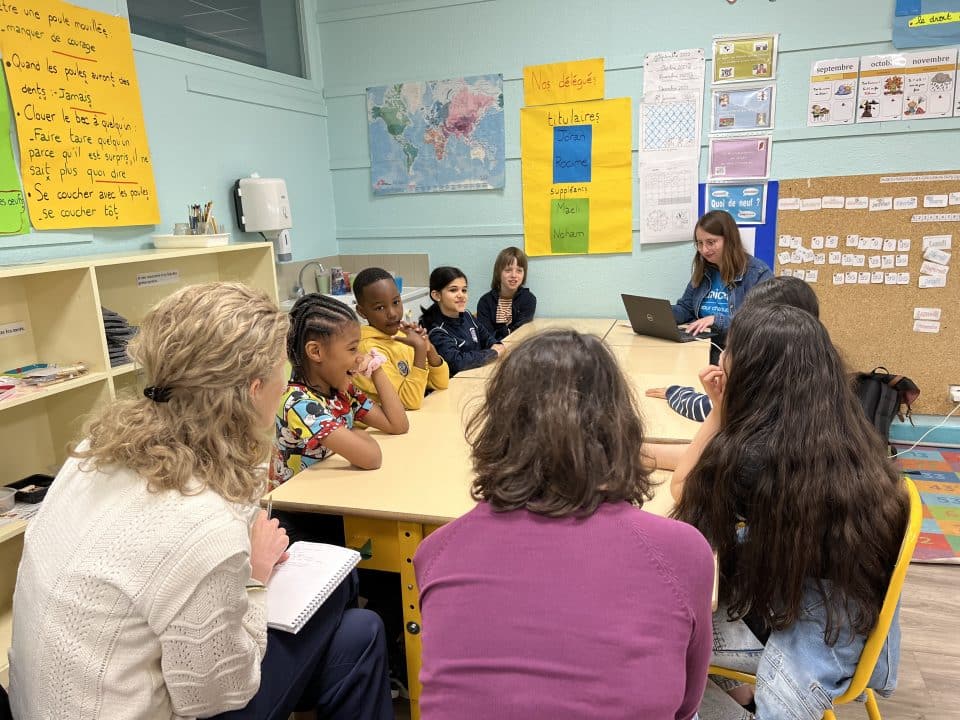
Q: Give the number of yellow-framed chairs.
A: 1